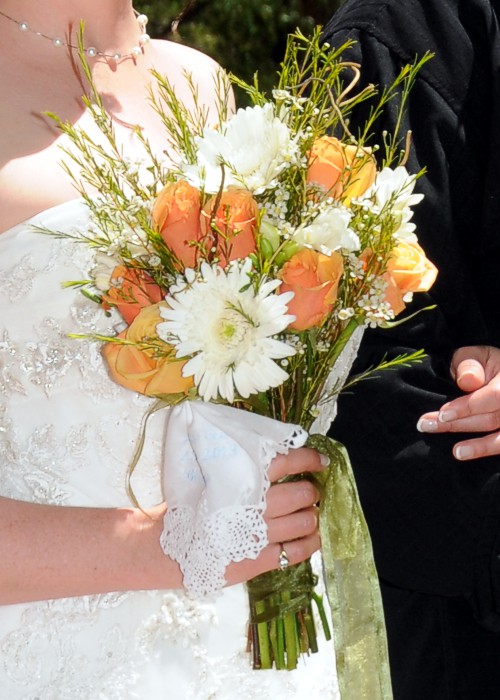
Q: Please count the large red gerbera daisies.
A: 0